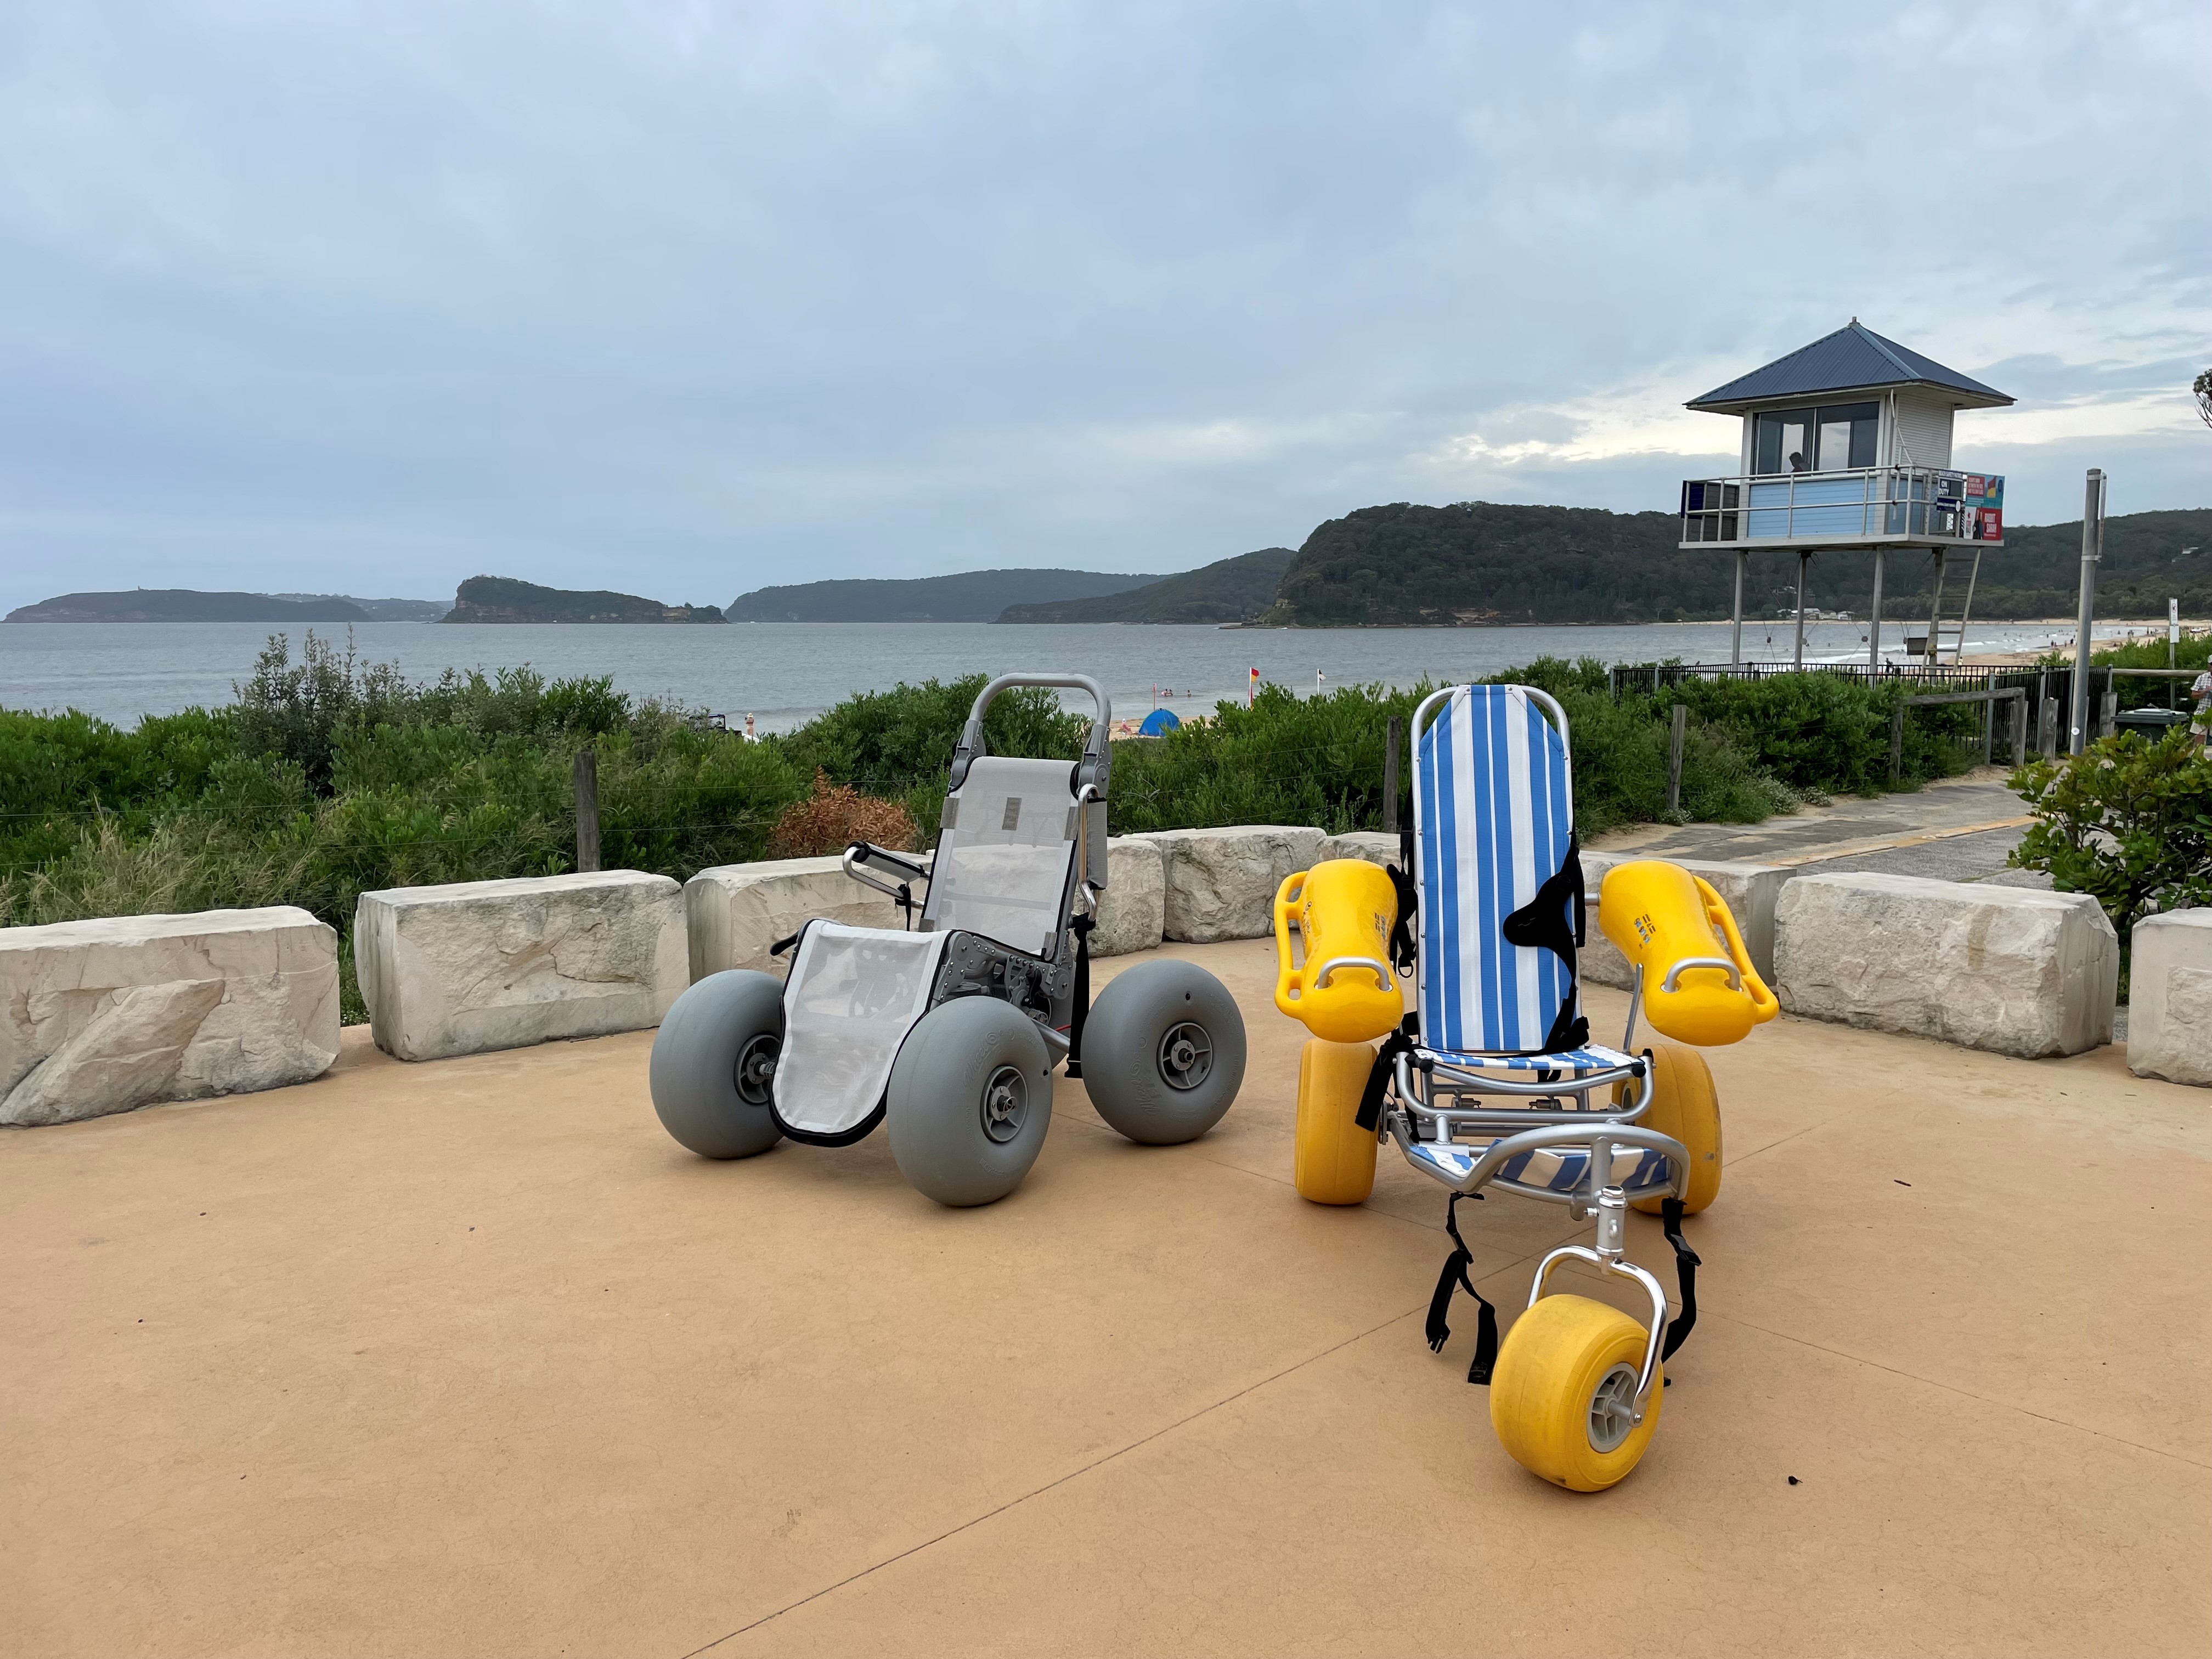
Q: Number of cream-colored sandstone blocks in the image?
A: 9